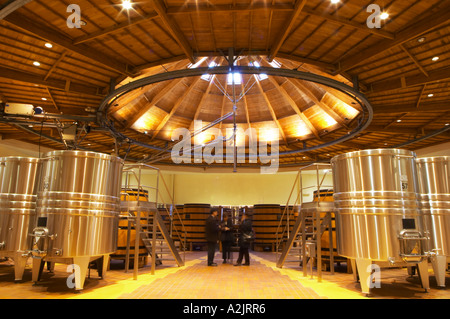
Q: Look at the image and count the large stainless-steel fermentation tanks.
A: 4